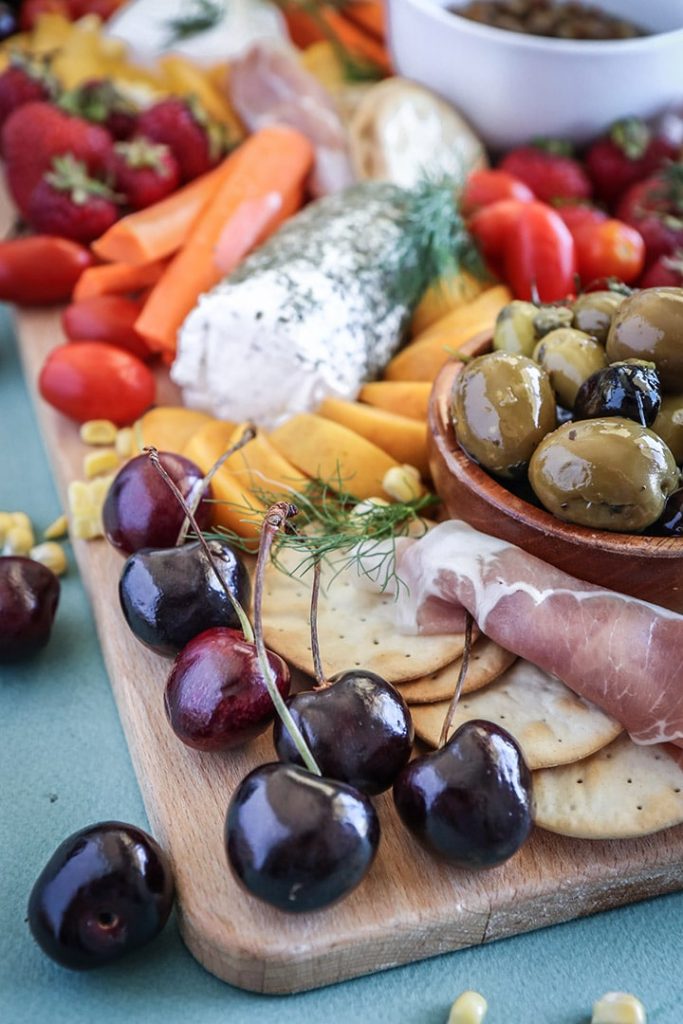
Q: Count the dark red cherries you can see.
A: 8